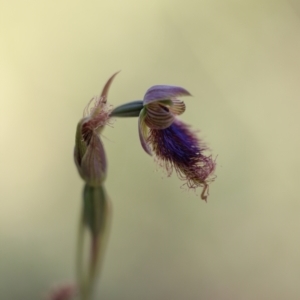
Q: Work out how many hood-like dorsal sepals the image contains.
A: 1